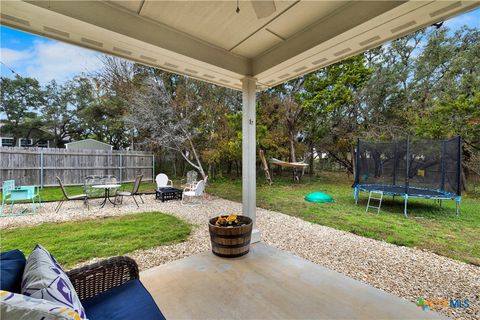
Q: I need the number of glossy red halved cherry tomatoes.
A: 0